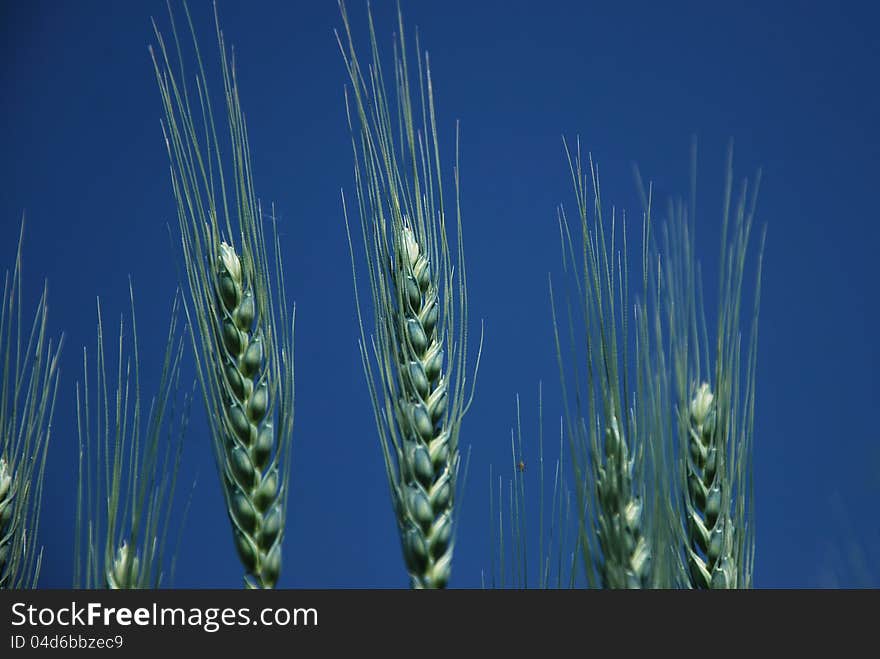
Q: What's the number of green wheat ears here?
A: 6